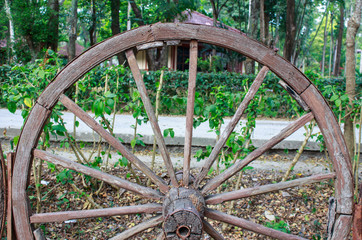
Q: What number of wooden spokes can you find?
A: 12